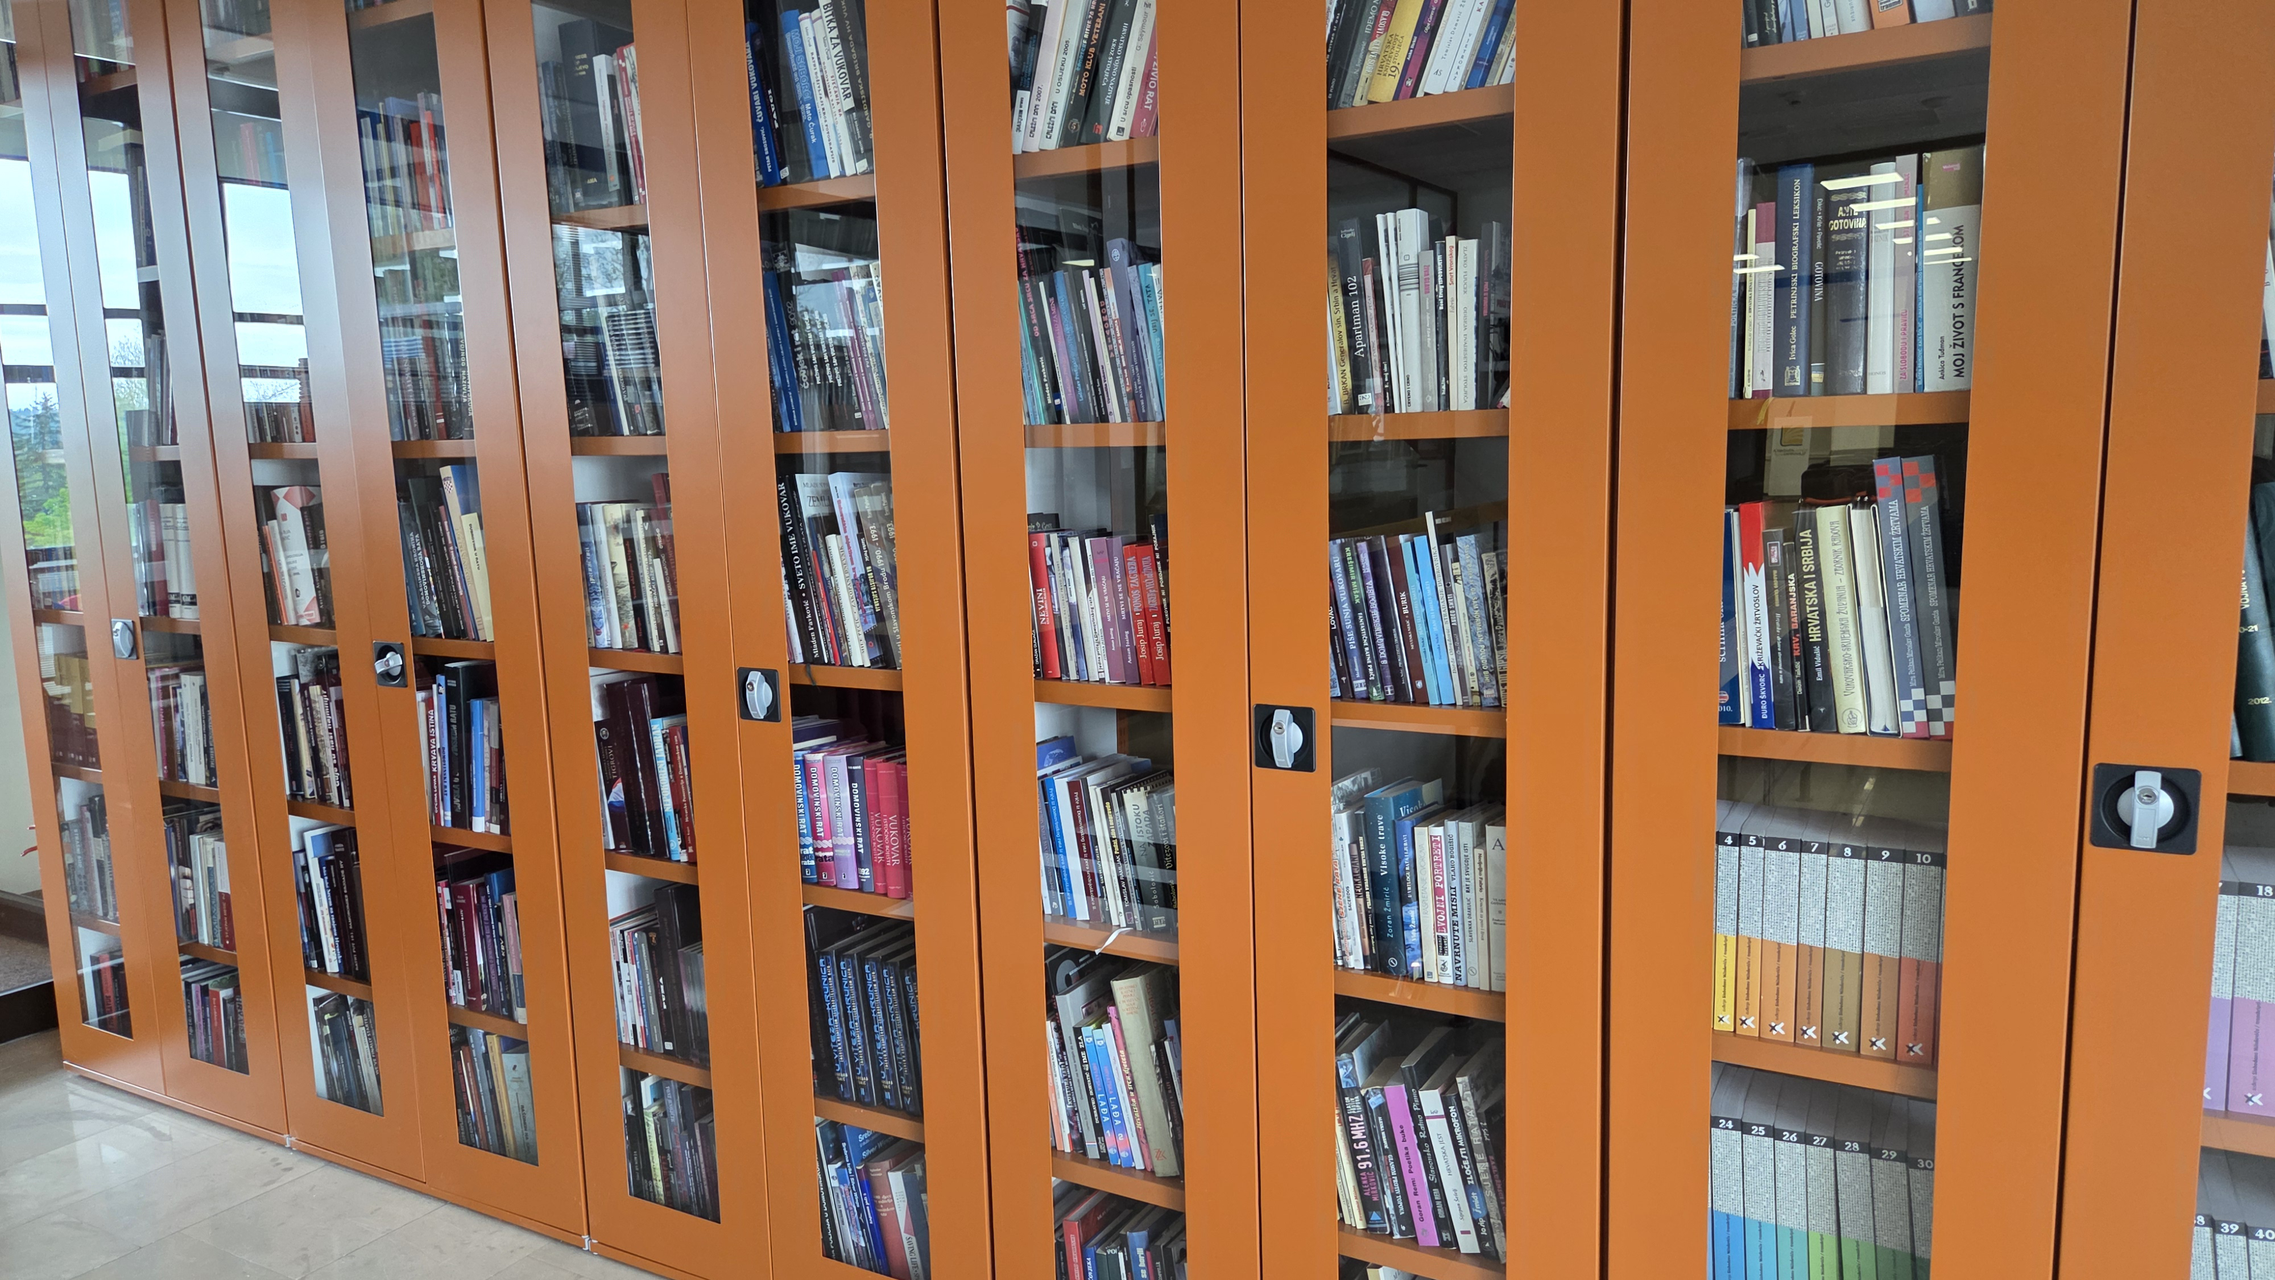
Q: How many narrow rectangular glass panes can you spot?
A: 10